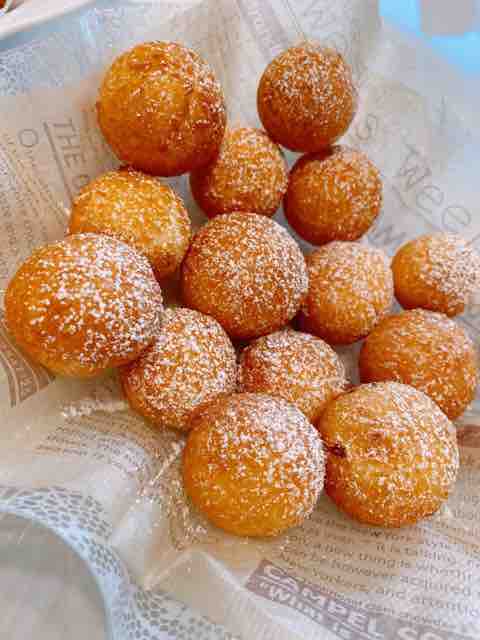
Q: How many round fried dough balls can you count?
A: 14